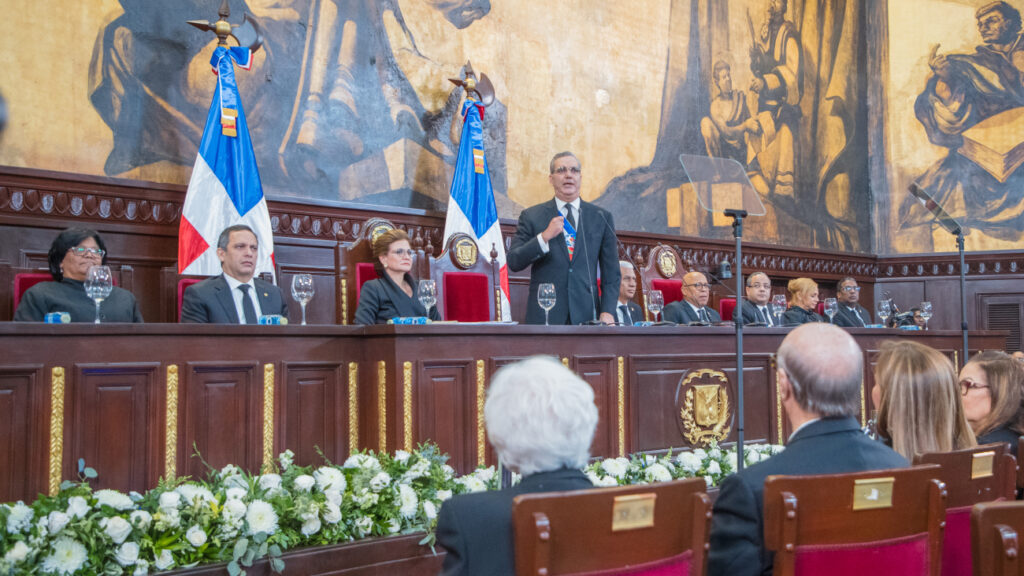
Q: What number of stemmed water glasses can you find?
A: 9